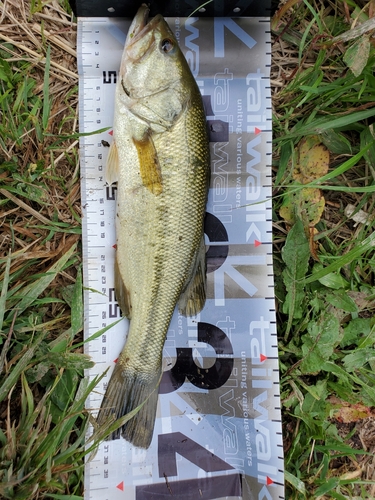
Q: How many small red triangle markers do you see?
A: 8